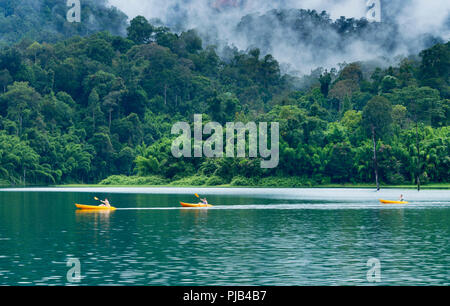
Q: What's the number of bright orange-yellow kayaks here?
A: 3